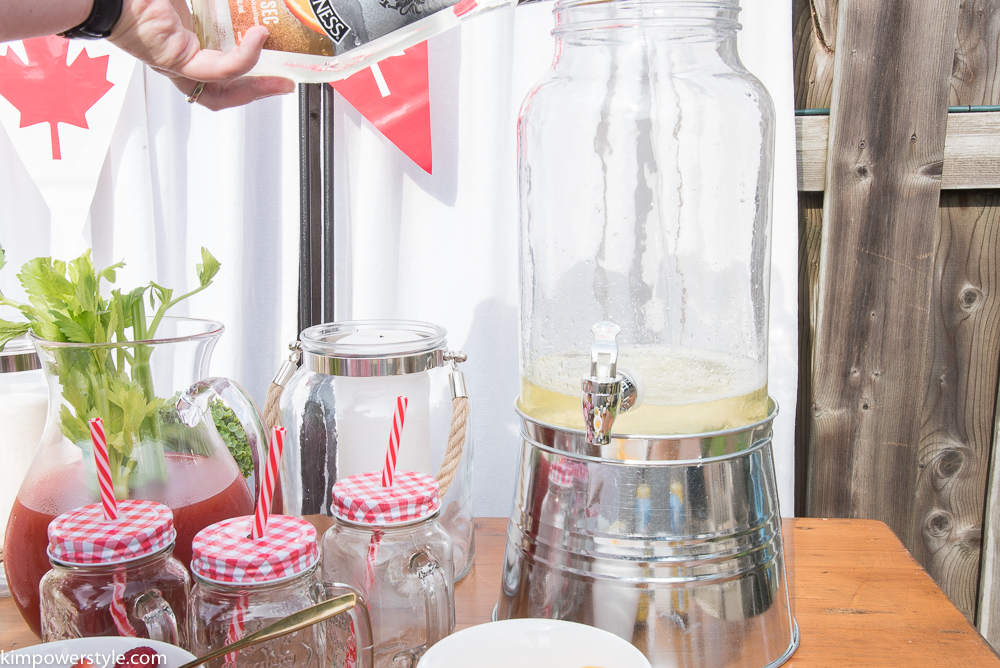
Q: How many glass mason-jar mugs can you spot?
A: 3